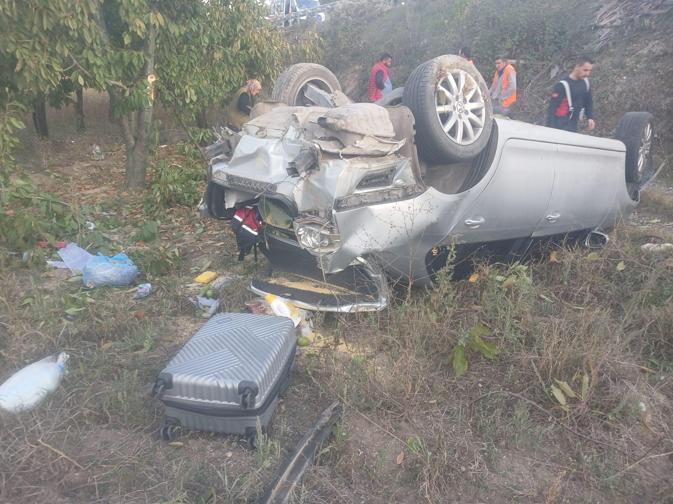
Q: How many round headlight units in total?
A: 1